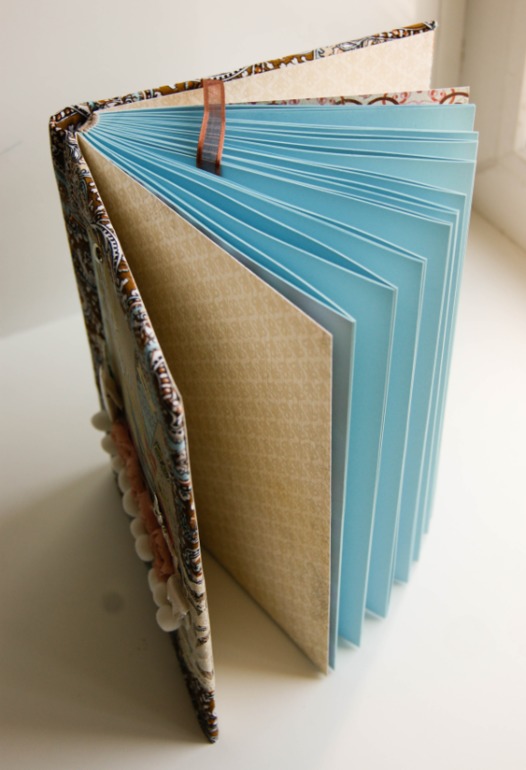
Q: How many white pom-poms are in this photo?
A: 10